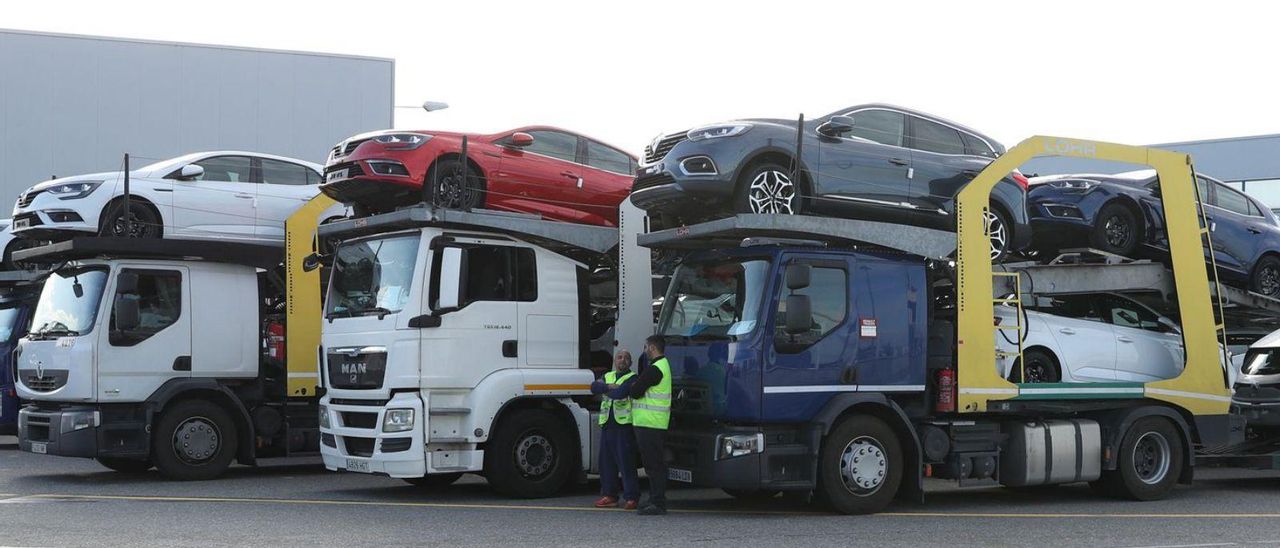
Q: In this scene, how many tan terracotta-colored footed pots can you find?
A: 0